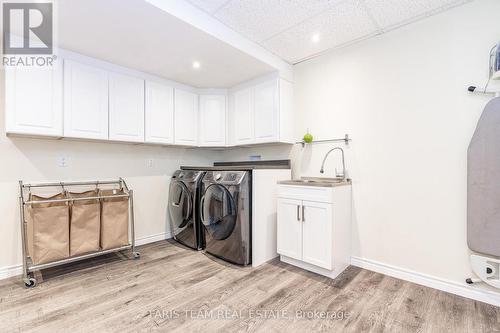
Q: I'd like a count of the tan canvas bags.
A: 3